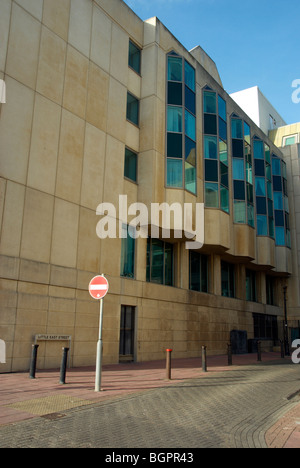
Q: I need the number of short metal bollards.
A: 7